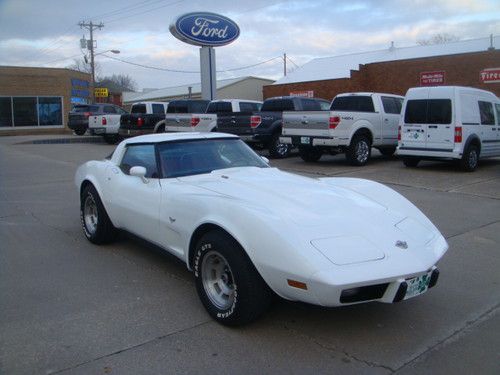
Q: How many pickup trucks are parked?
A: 5